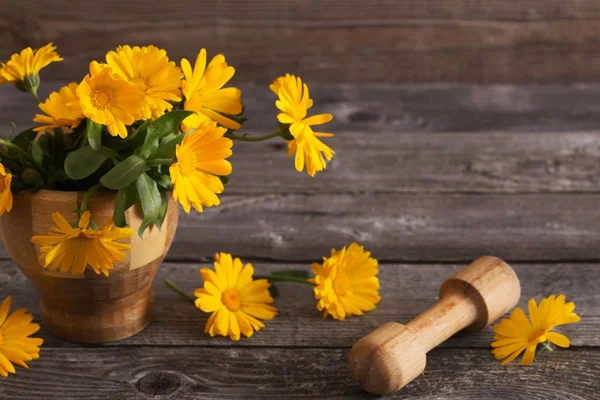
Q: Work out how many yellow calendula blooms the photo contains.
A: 13